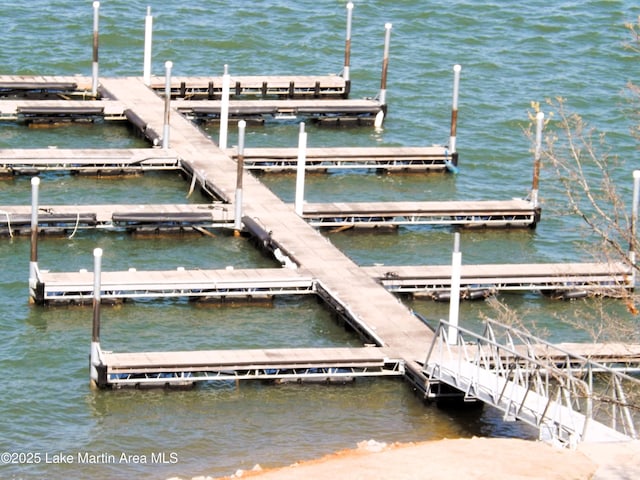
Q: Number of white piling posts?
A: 4